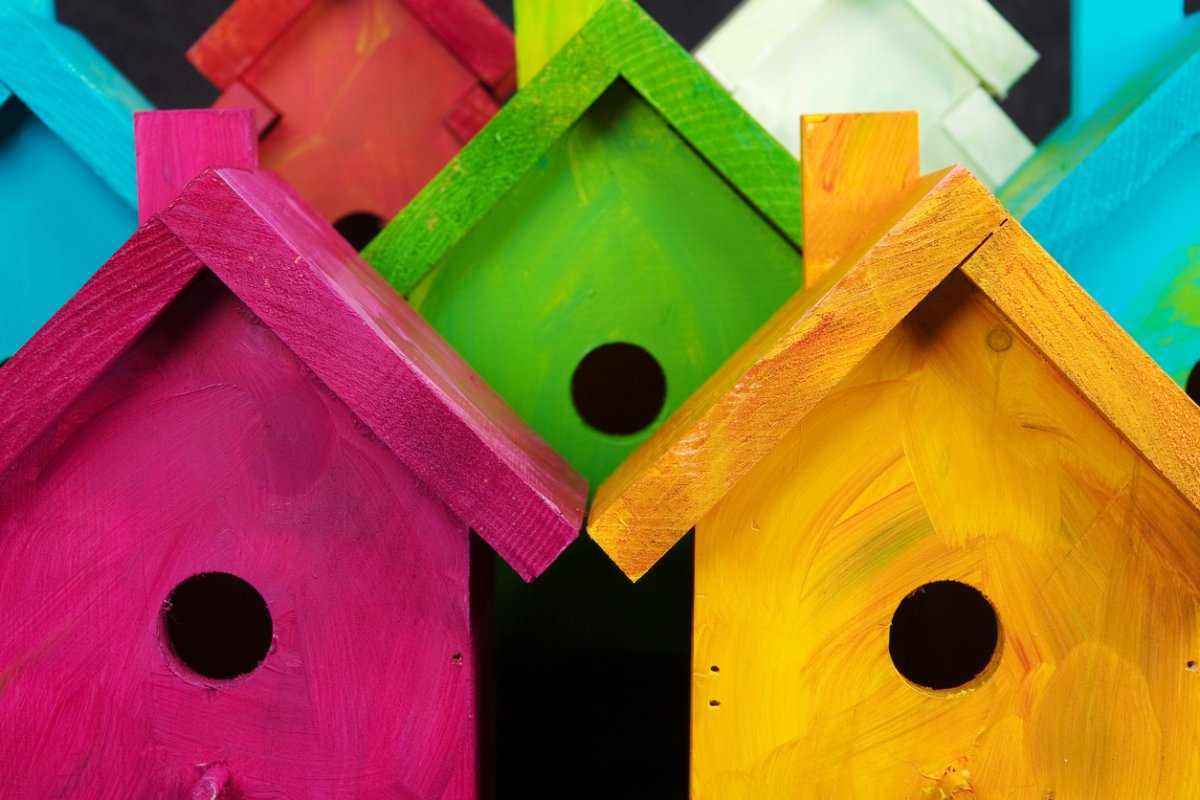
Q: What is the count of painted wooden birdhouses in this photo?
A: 7